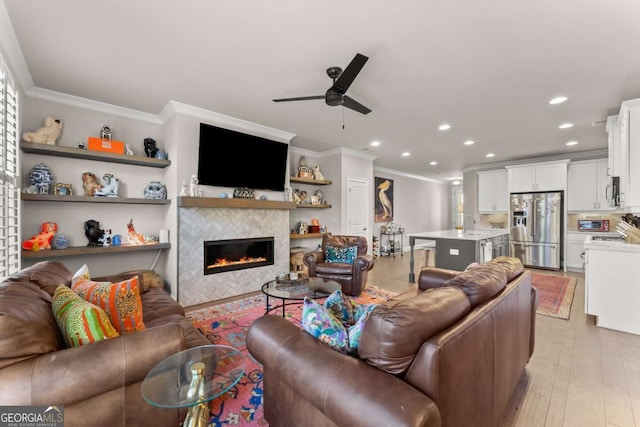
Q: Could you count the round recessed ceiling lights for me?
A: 9